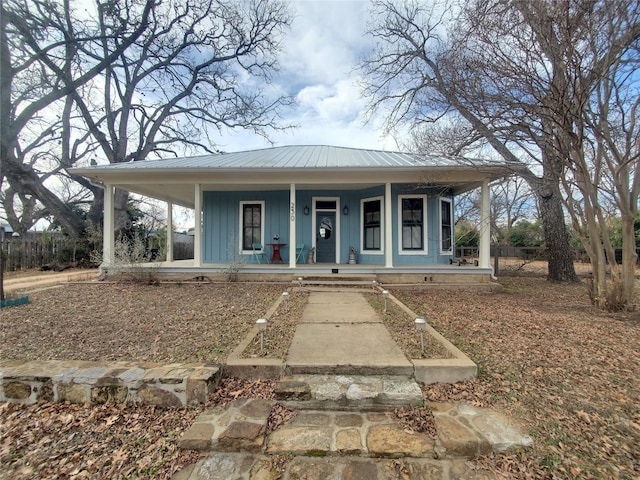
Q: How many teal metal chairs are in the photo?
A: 2